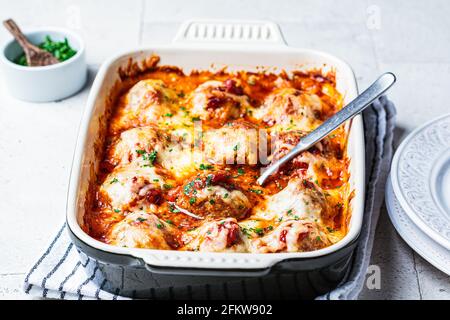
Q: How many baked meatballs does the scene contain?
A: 12